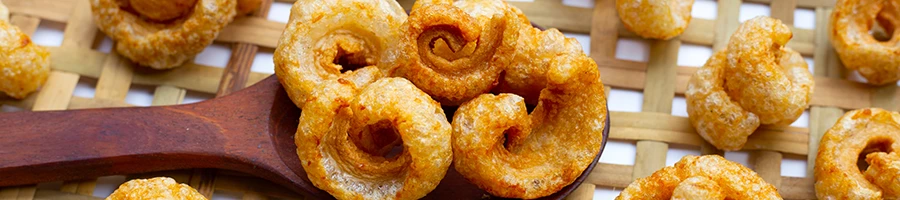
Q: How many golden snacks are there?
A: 13